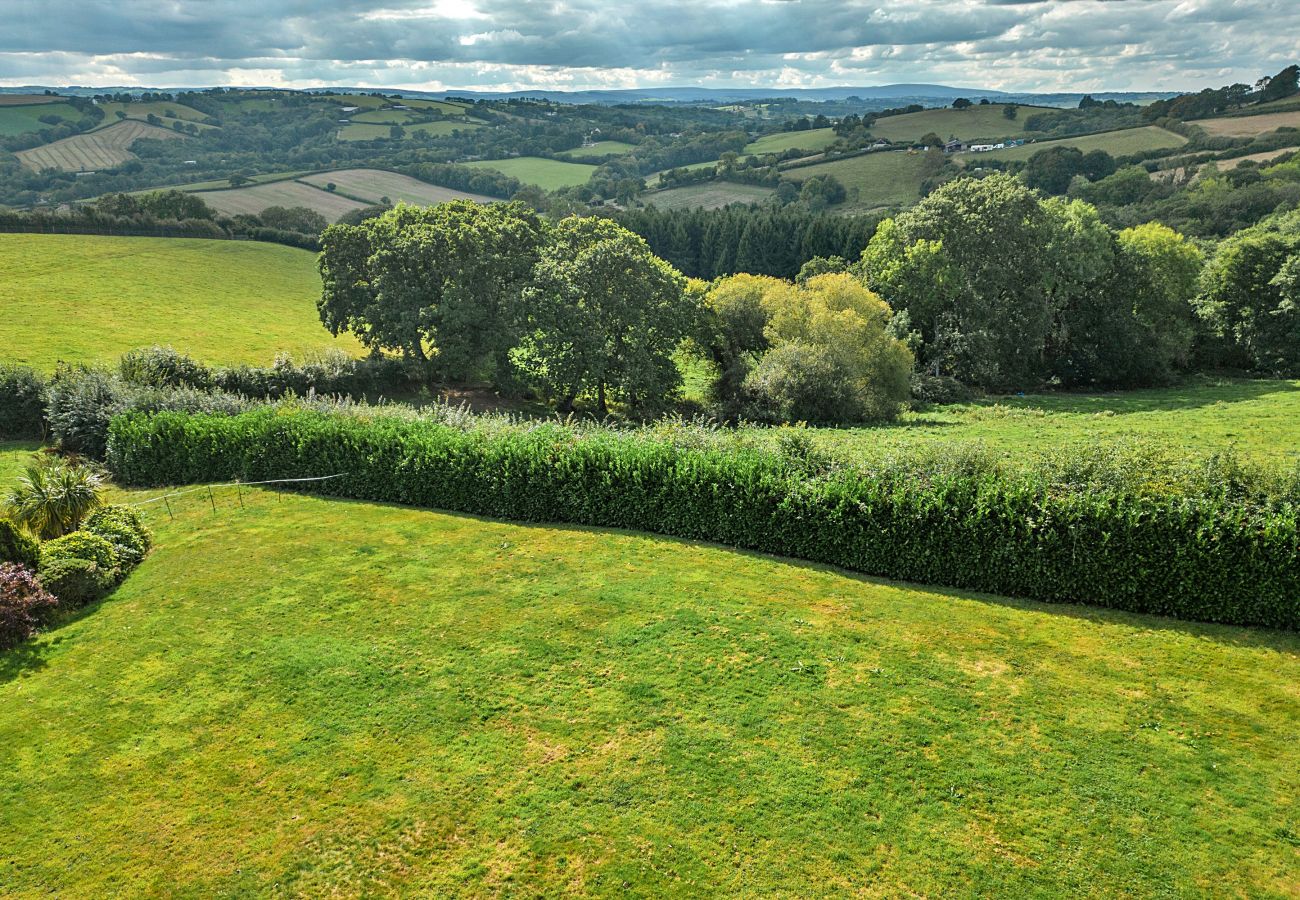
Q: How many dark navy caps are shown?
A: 0